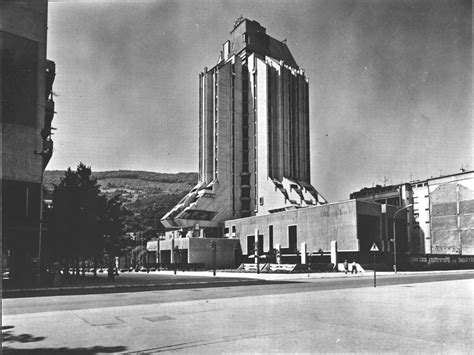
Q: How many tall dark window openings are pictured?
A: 3